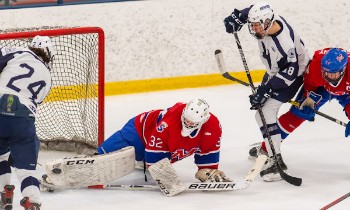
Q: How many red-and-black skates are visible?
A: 2